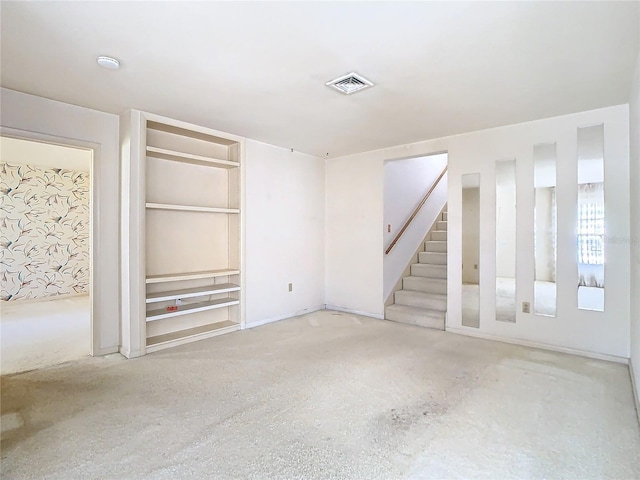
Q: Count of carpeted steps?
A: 9